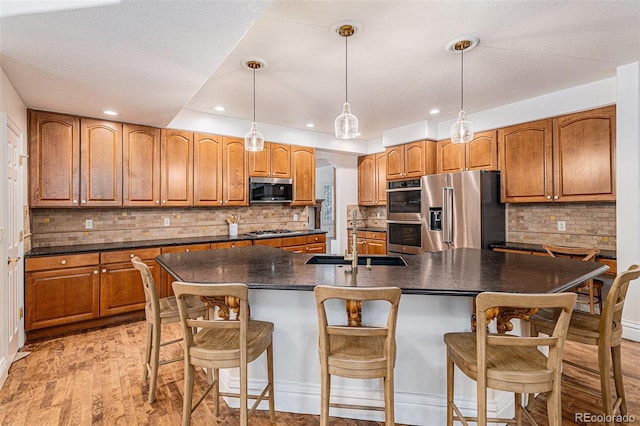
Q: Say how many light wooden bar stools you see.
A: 5